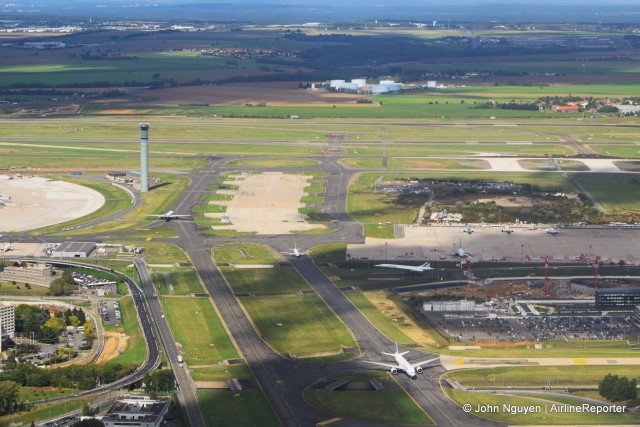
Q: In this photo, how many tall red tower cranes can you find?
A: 3